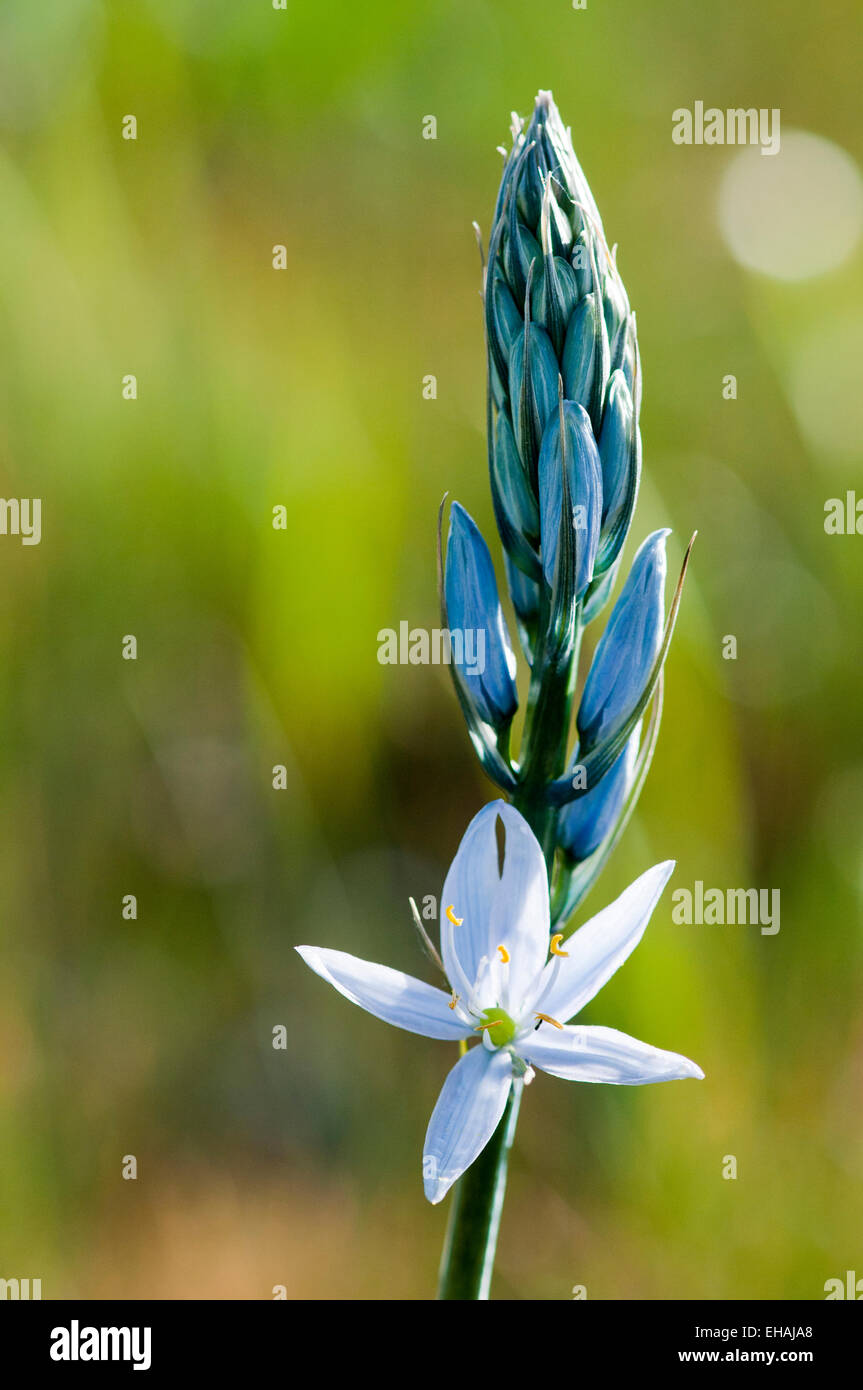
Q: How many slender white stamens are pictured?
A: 6